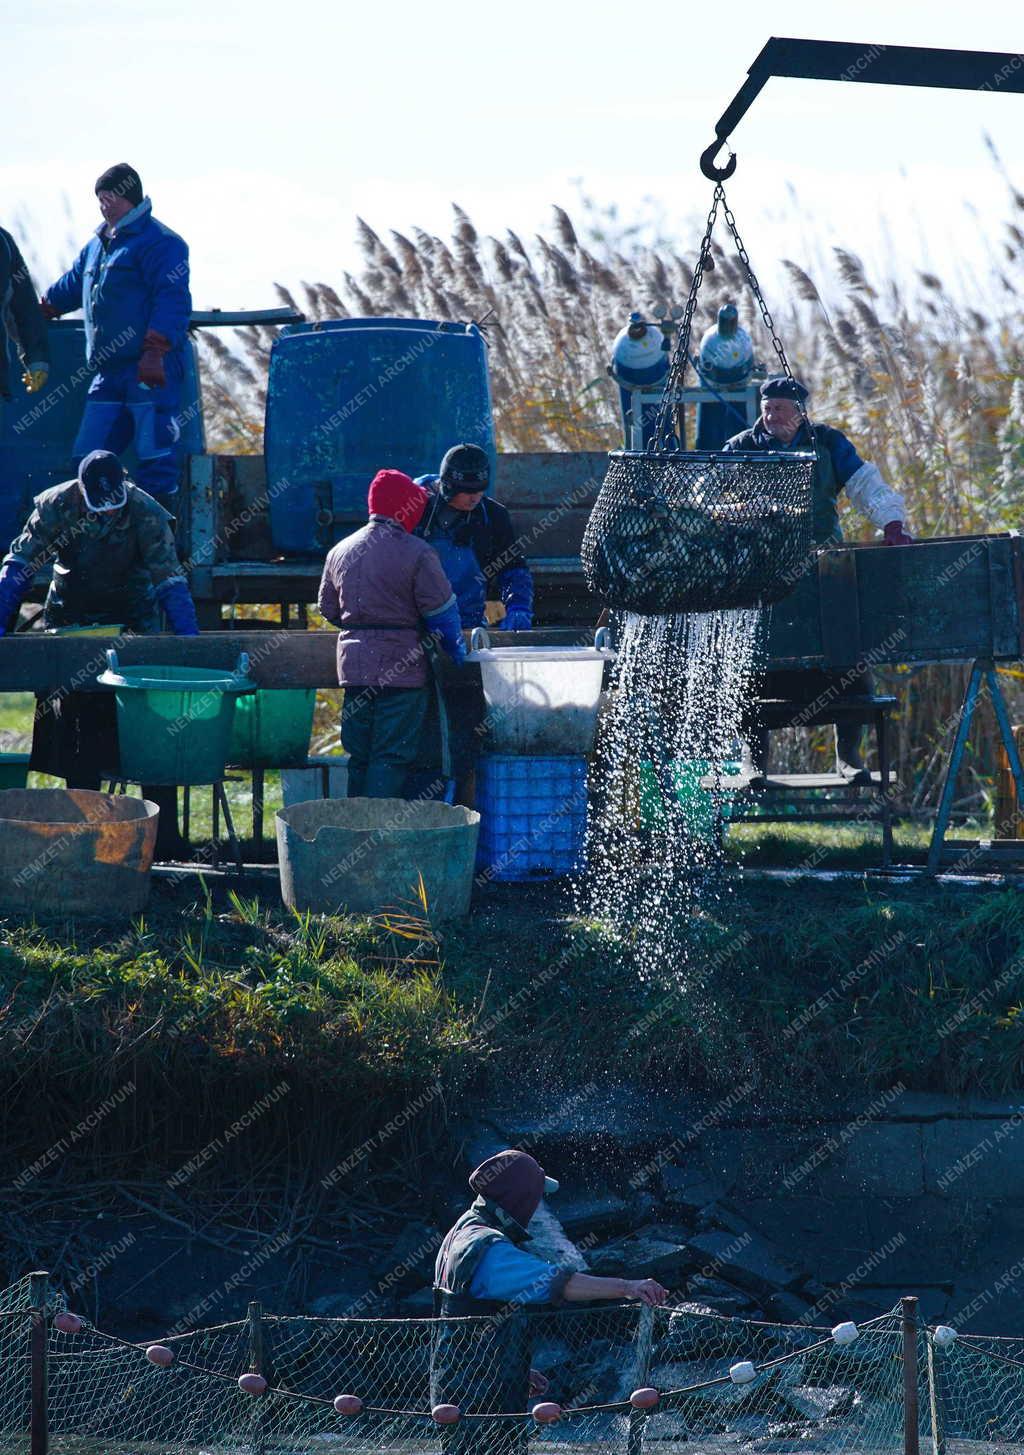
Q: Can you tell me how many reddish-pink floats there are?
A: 7